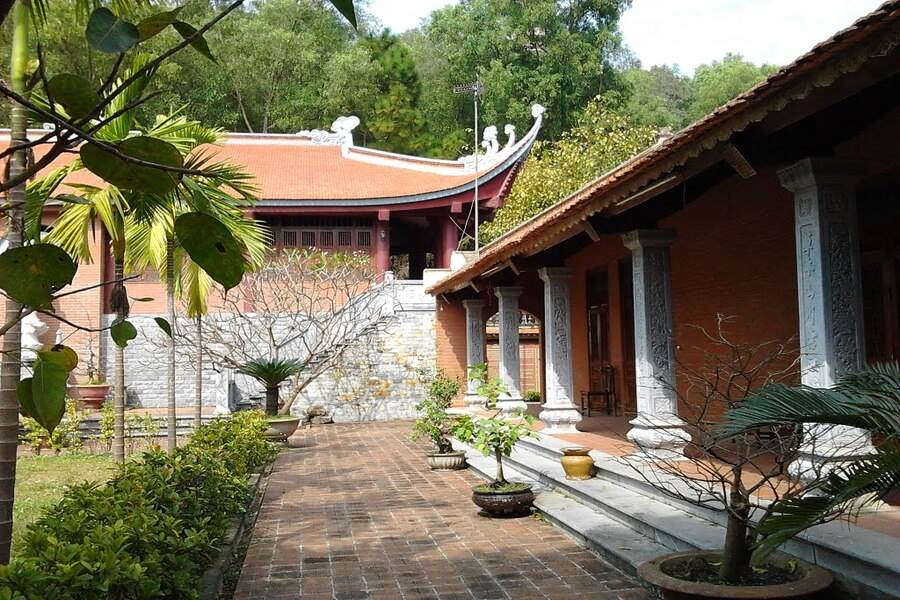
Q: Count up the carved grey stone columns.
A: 5